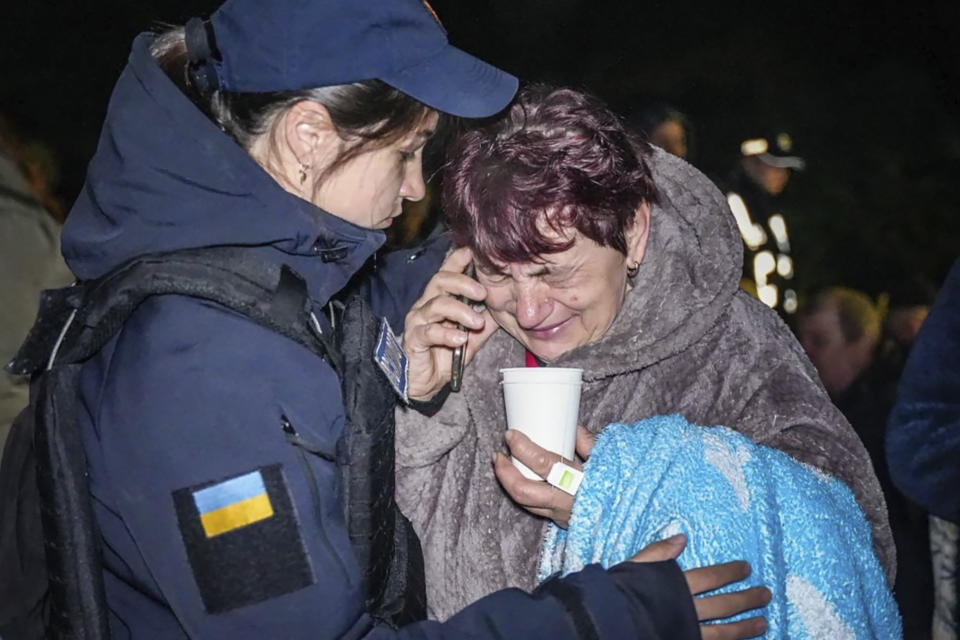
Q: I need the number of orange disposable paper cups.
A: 0